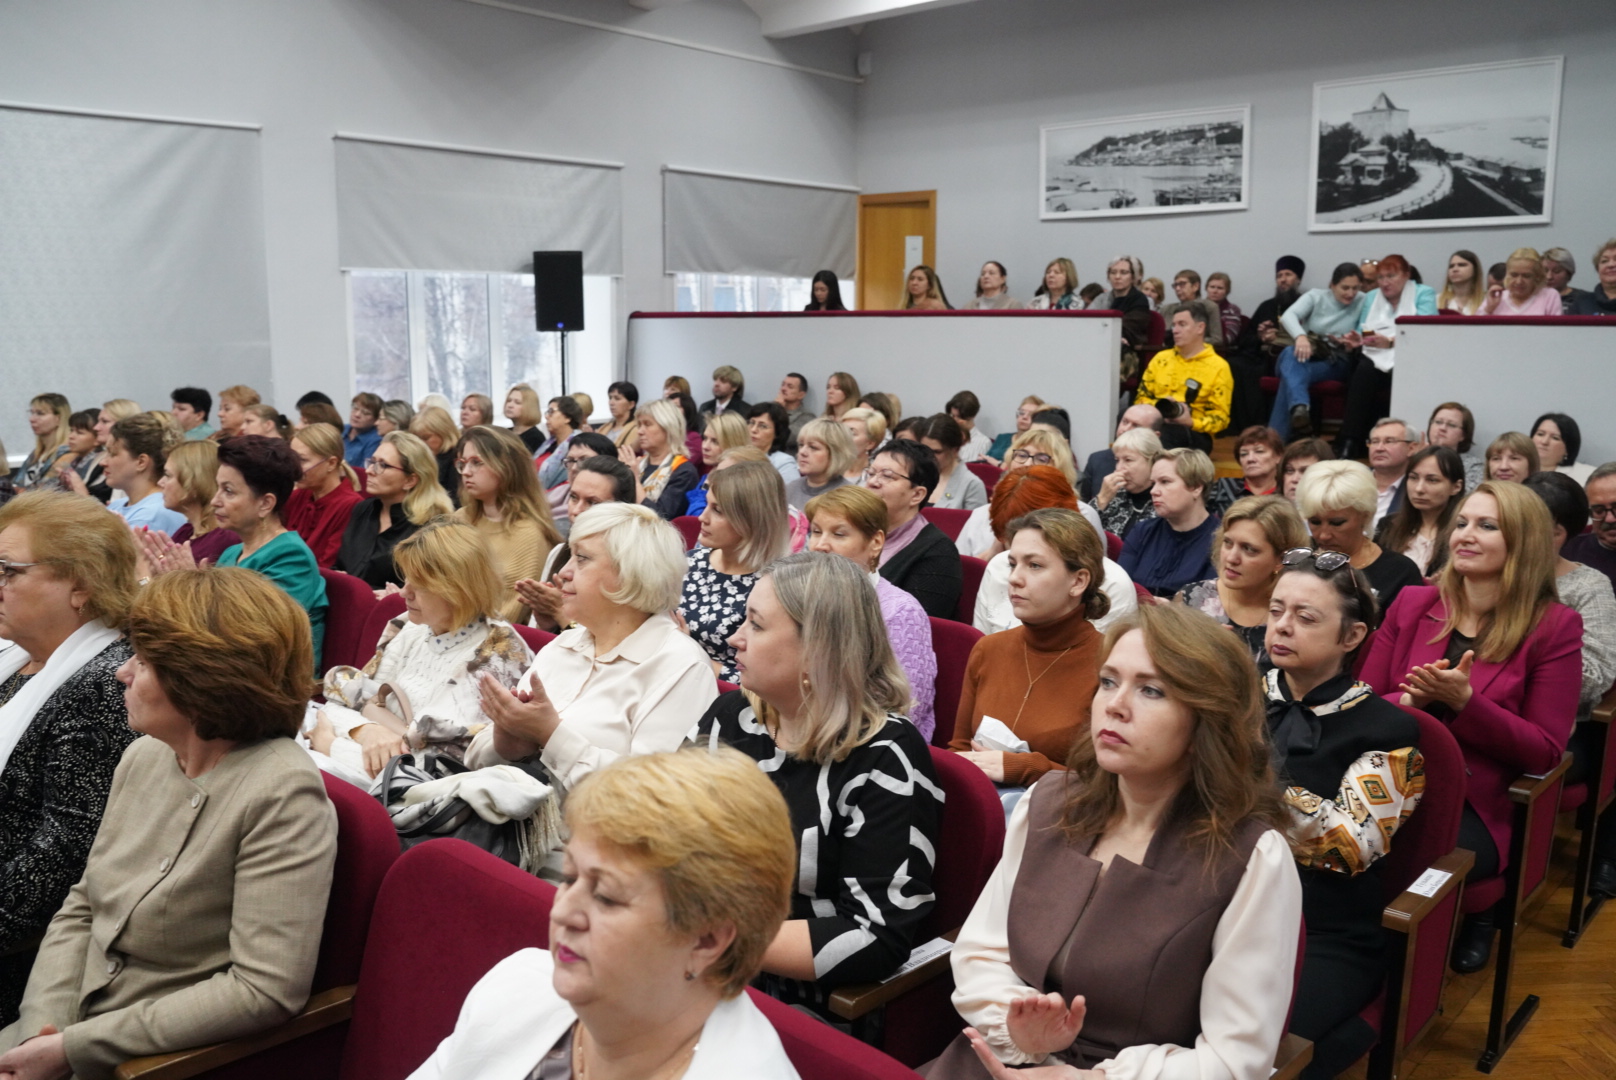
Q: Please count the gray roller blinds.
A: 3